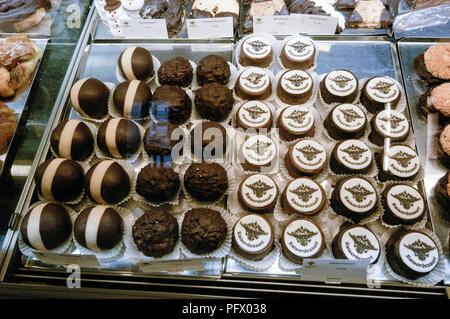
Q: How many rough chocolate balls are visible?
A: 10